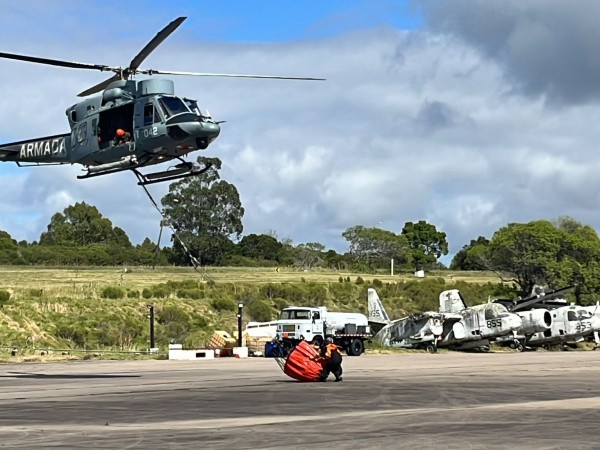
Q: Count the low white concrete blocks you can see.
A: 2